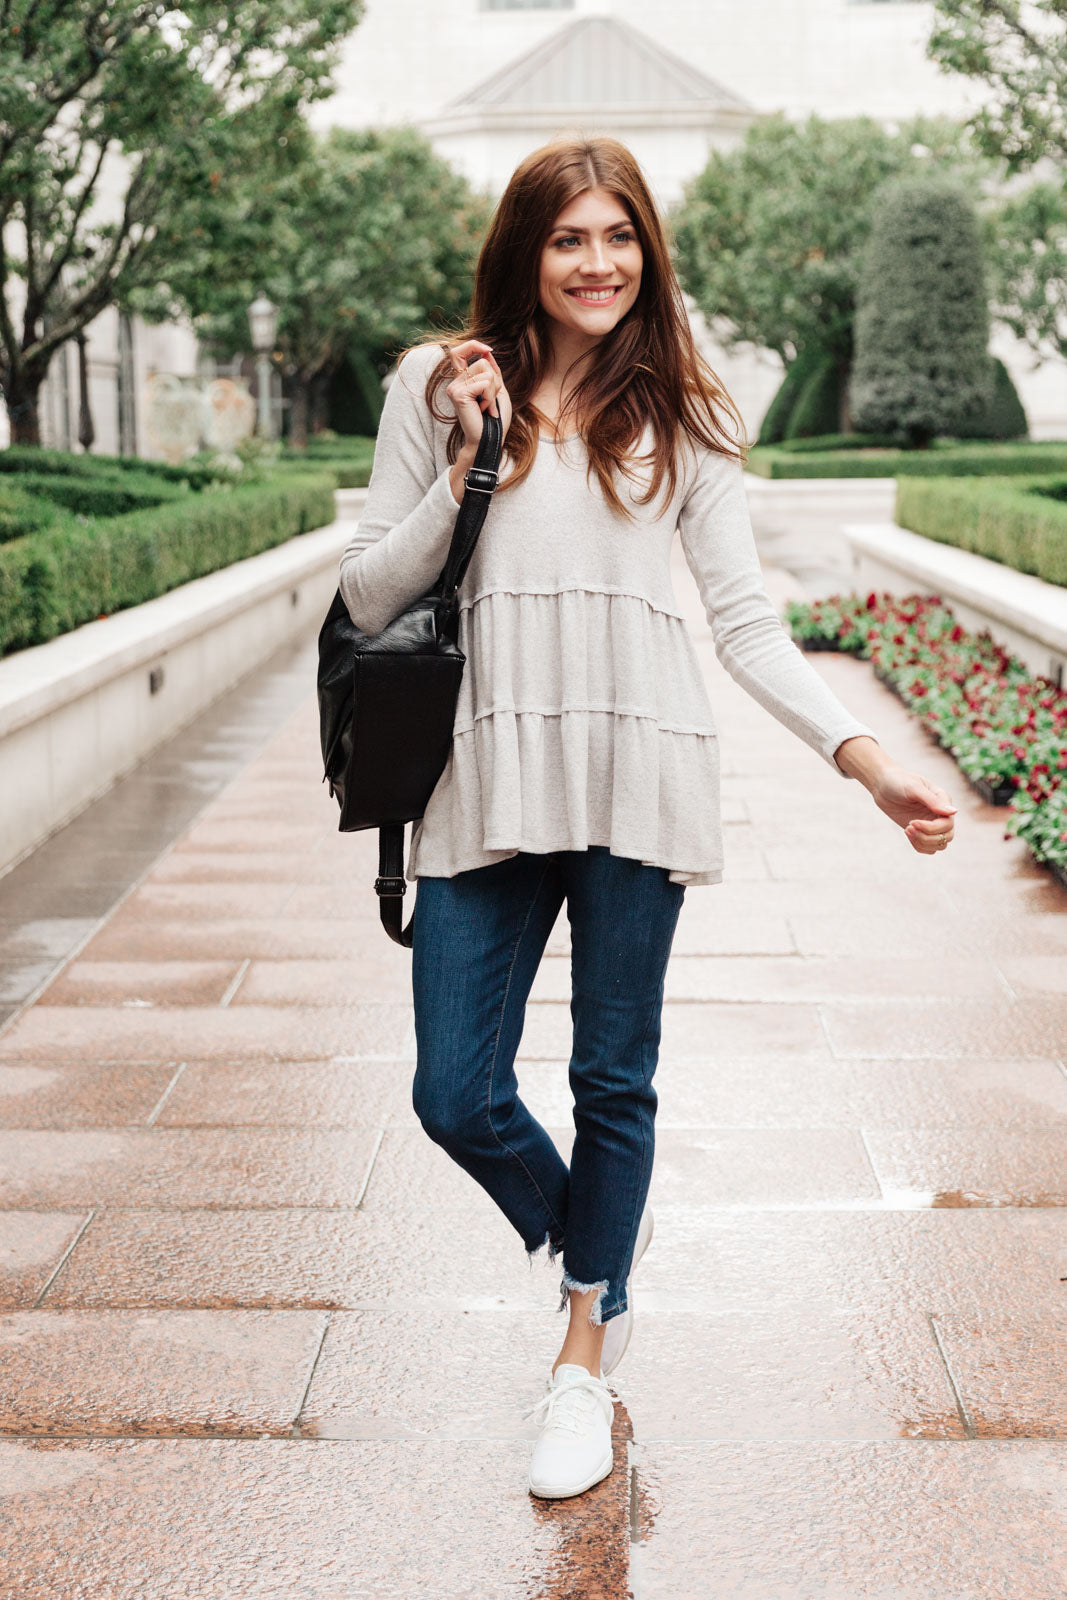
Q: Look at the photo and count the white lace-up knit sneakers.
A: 2